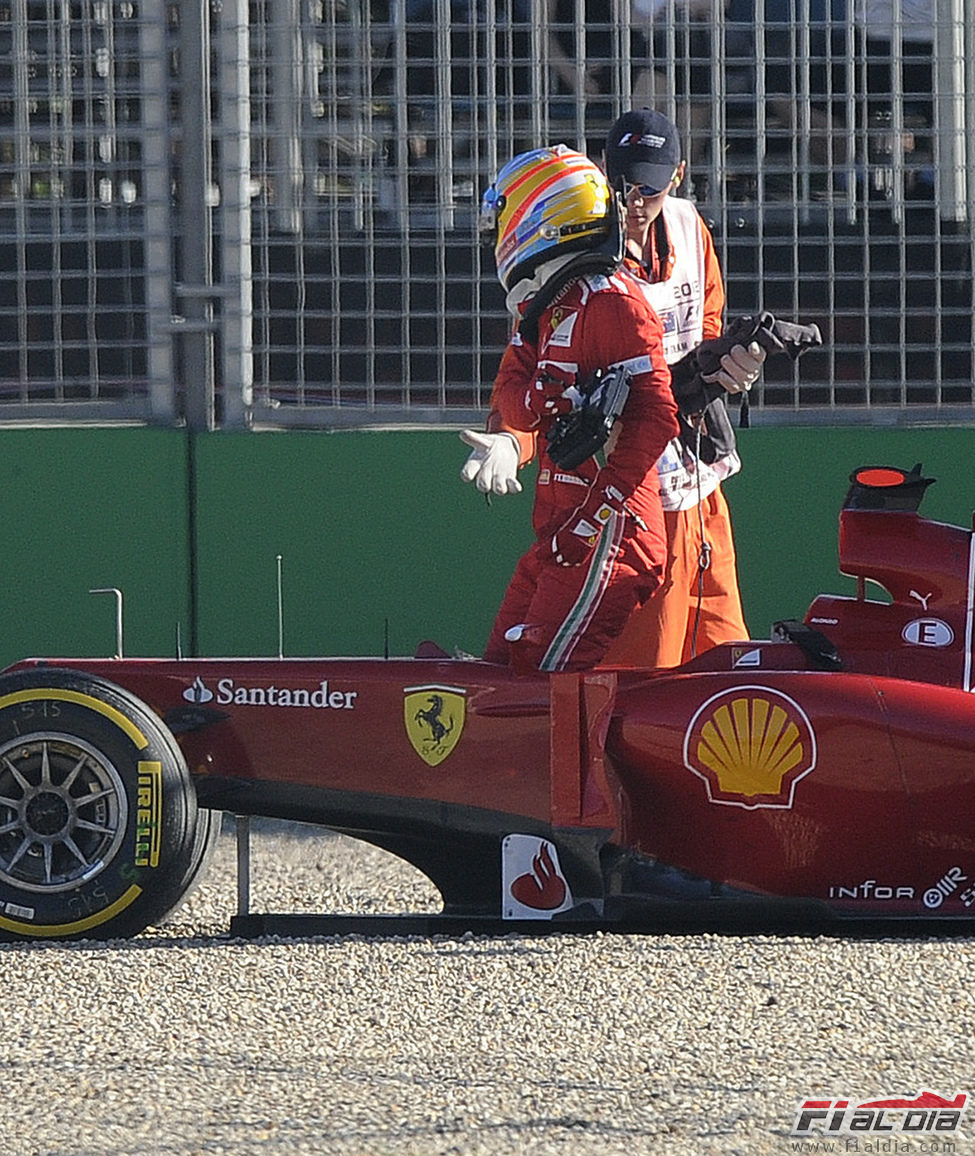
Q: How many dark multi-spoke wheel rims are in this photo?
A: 1